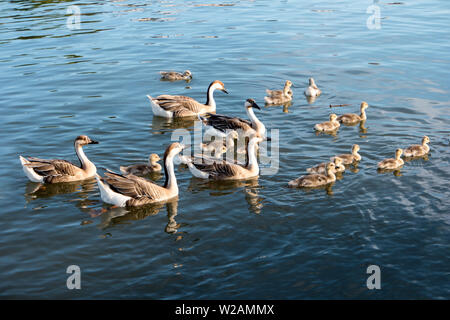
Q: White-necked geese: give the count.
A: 5